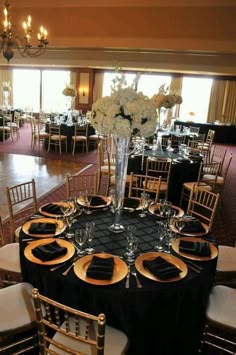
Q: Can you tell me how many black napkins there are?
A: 10